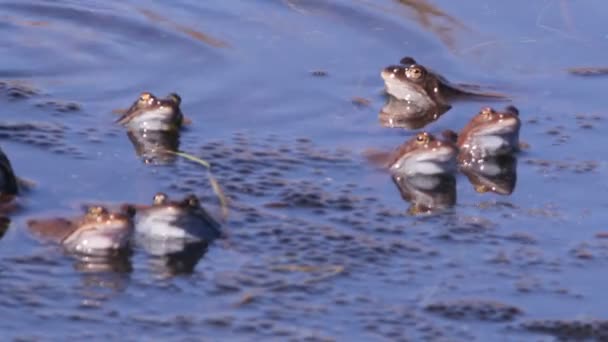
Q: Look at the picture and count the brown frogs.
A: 6